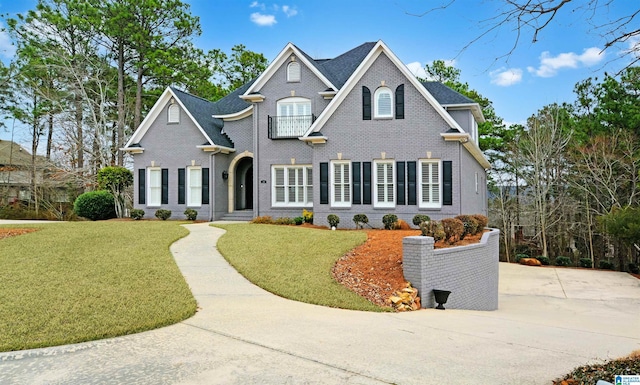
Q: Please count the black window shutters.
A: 12